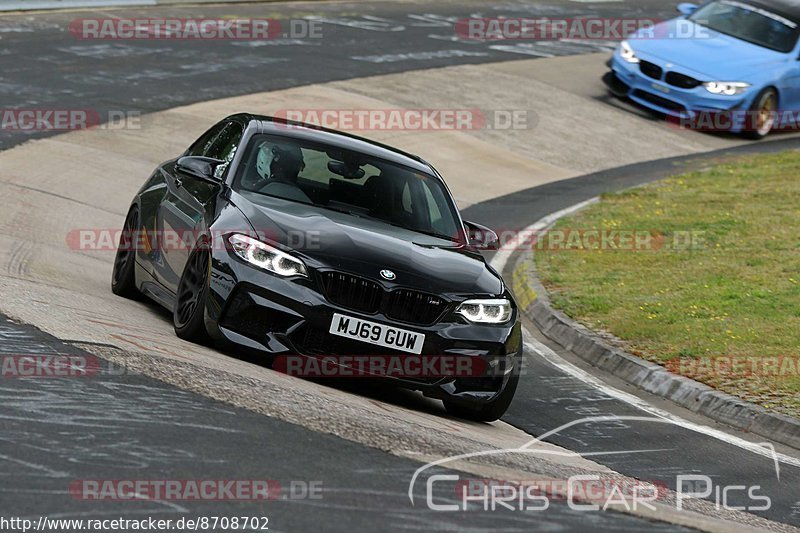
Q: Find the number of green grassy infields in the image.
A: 1